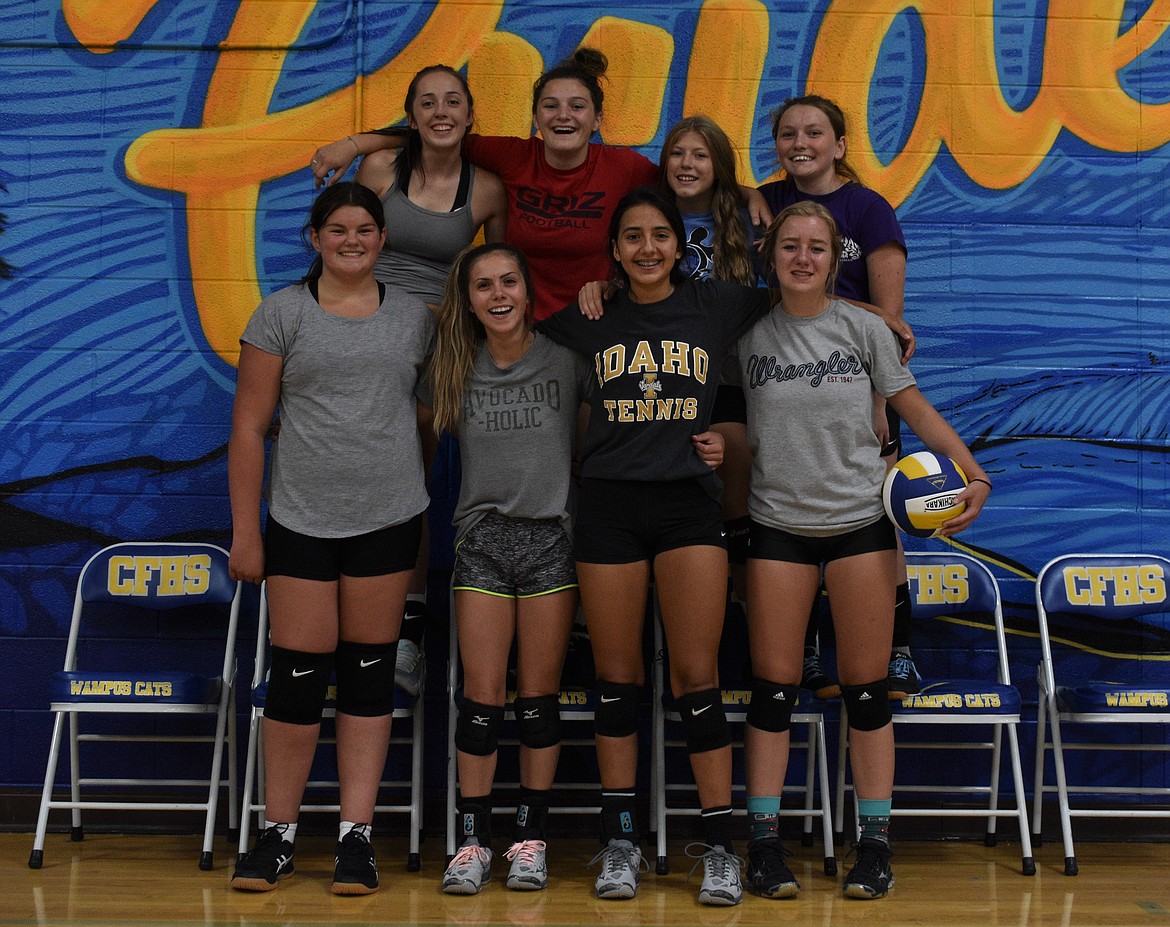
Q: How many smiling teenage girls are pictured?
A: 8